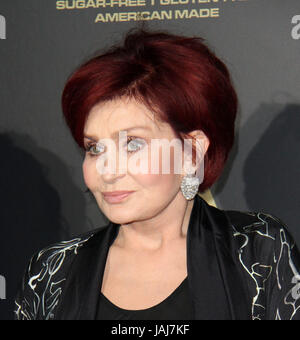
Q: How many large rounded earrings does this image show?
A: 1